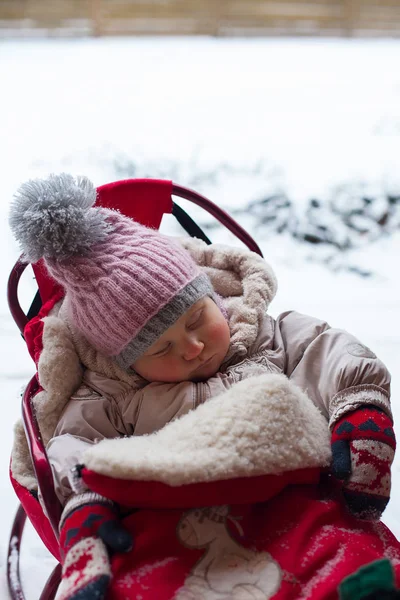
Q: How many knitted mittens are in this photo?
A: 2